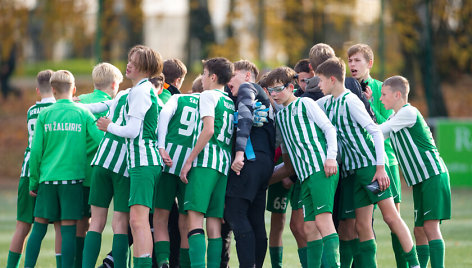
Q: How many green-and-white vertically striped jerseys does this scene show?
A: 8